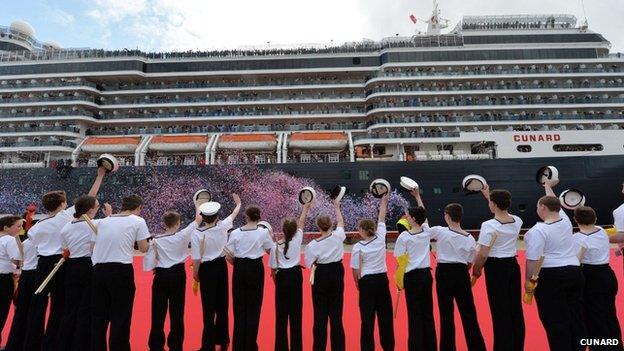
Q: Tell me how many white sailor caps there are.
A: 11